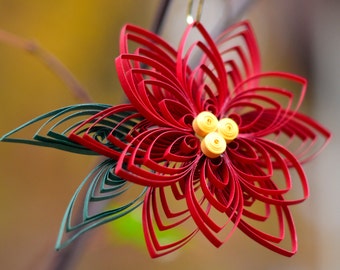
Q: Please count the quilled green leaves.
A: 2